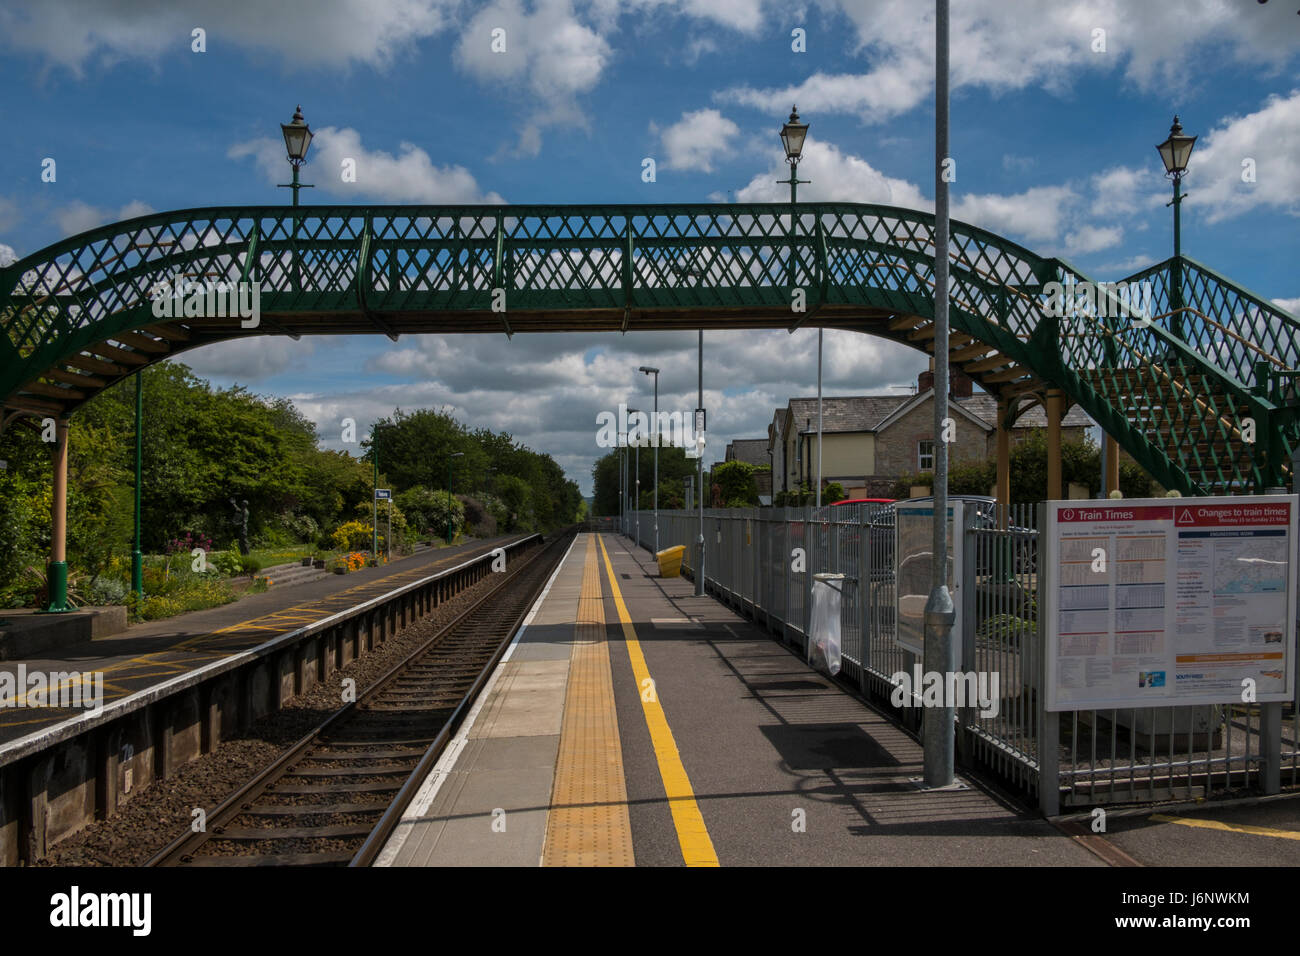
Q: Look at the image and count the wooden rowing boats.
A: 0